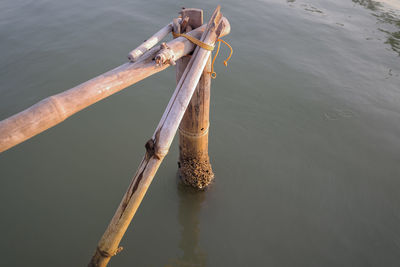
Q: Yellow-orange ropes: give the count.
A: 1